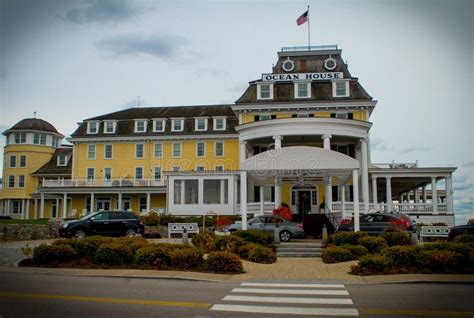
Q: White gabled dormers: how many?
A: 11